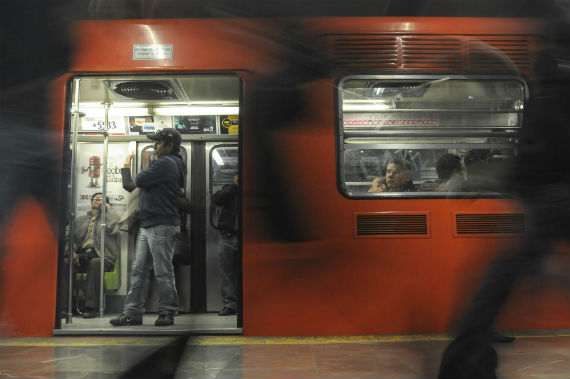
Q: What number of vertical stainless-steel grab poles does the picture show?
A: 2